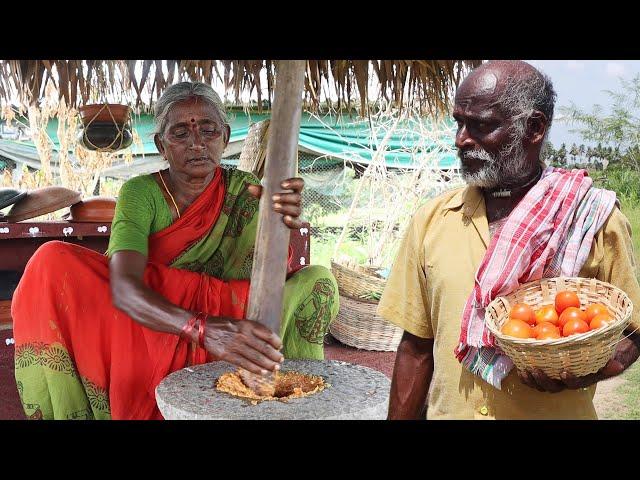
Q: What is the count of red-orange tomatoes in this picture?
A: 9